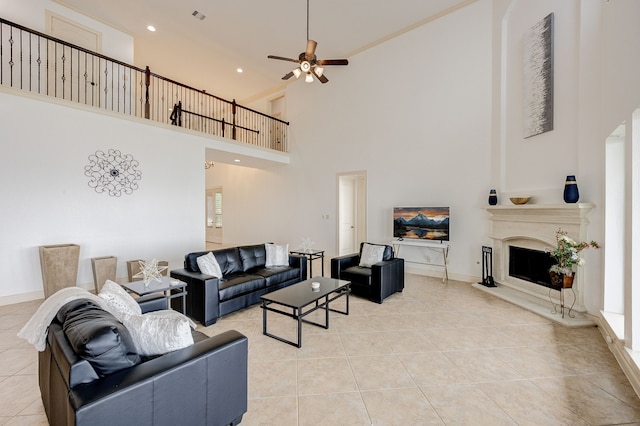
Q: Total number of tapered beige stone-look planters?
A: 4